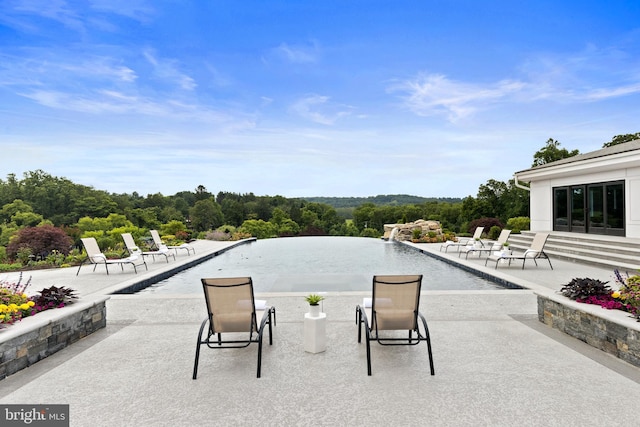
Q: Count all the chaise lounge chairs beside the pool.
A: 8